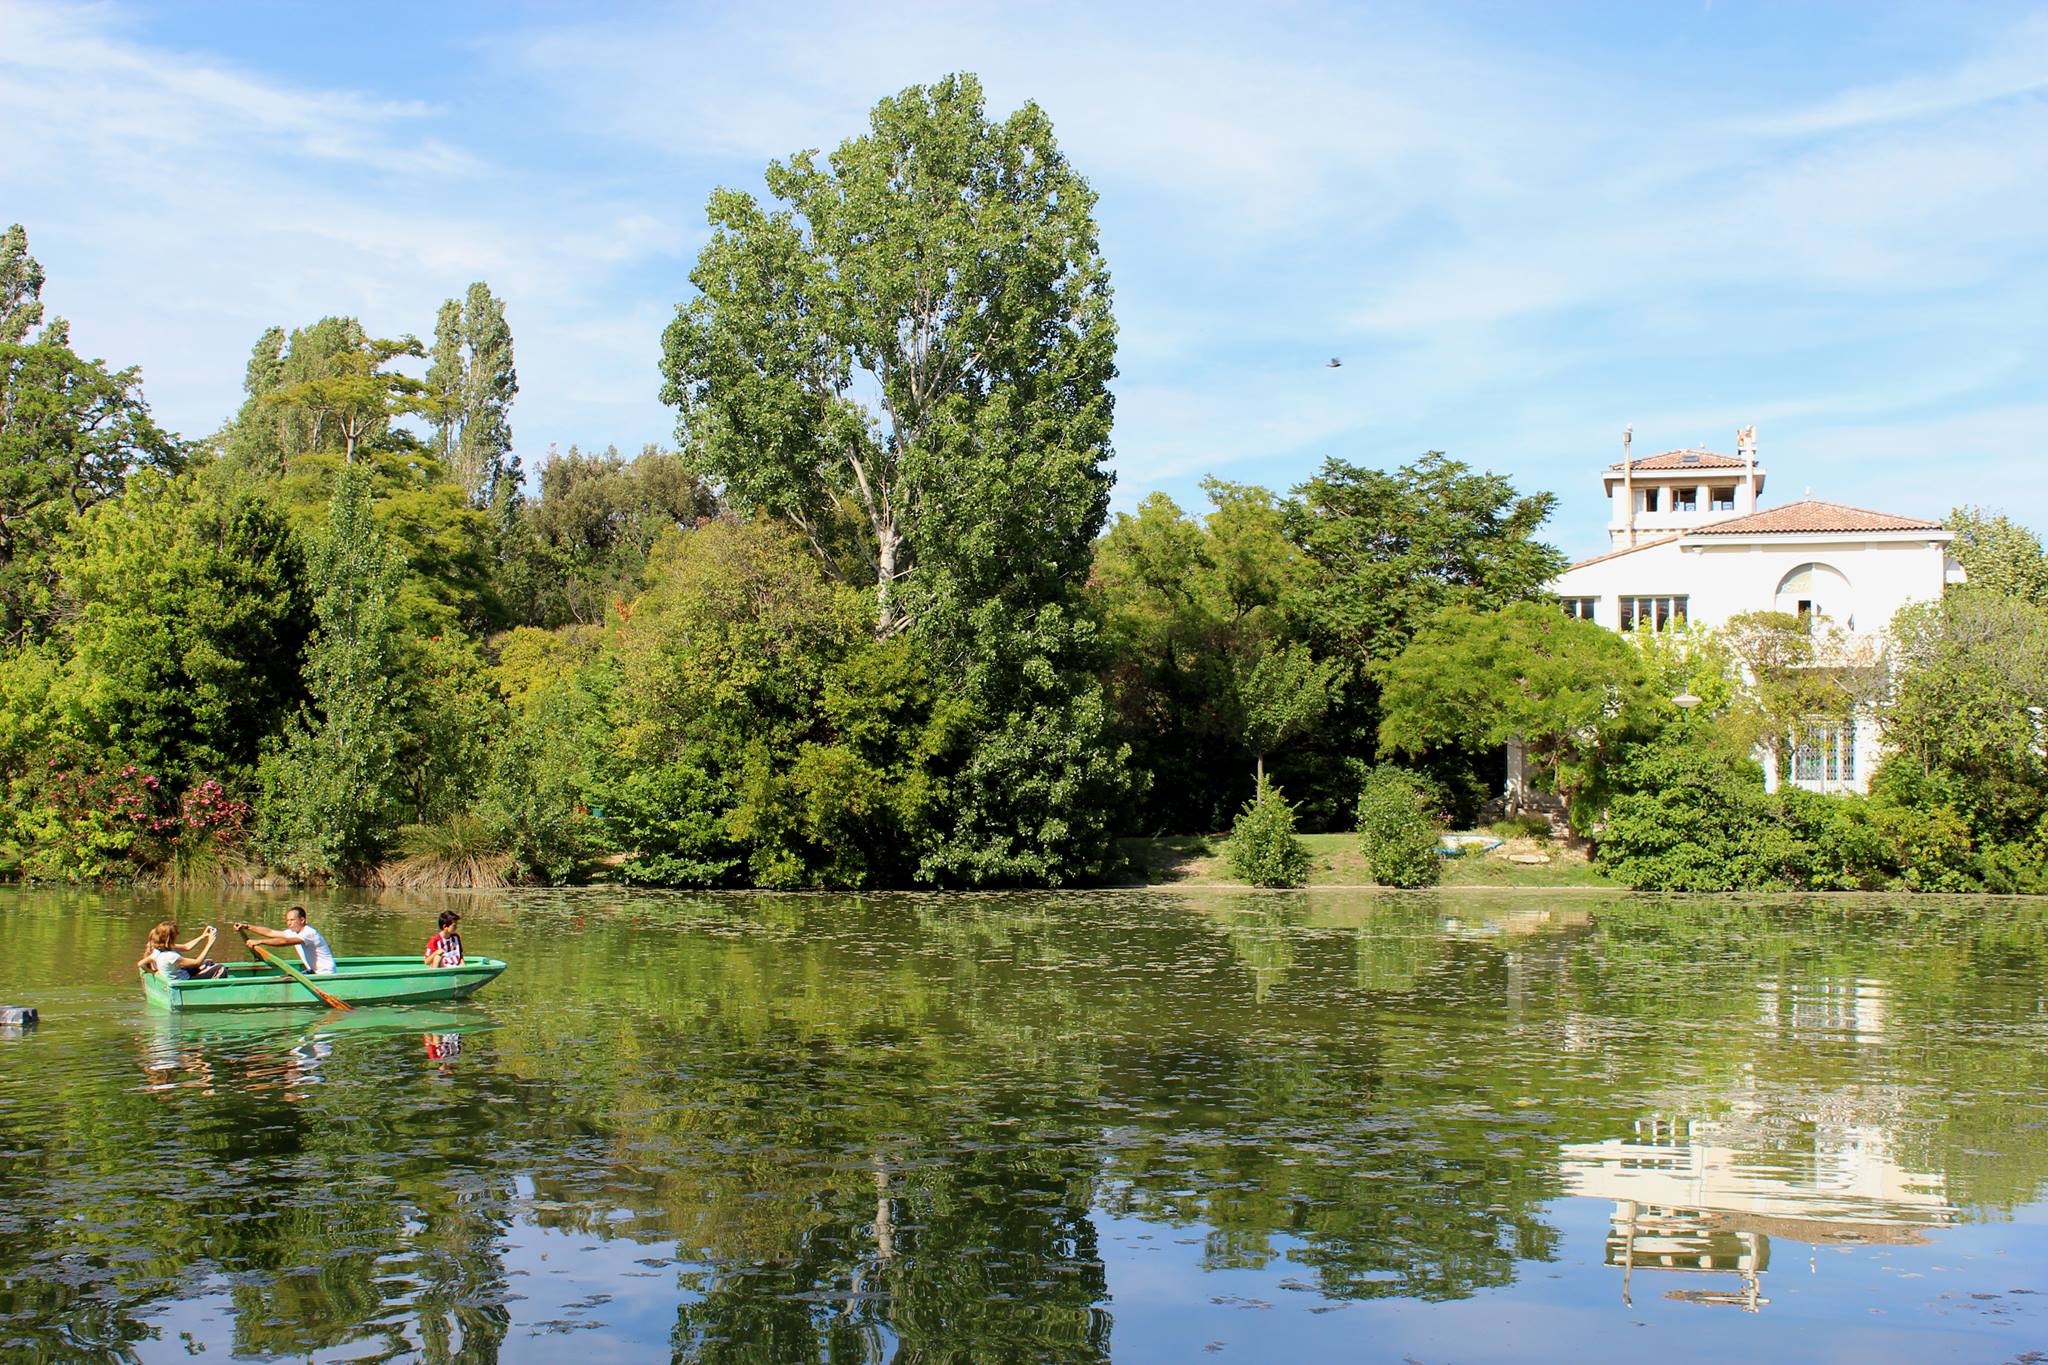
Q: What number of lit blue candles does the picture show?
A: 0